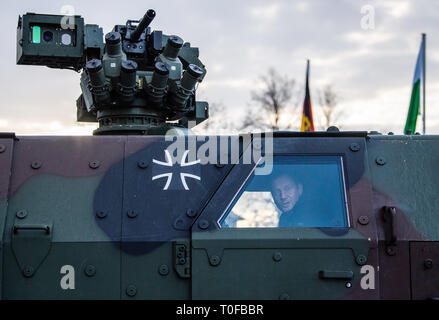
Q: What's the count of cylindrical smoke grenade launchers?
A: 6